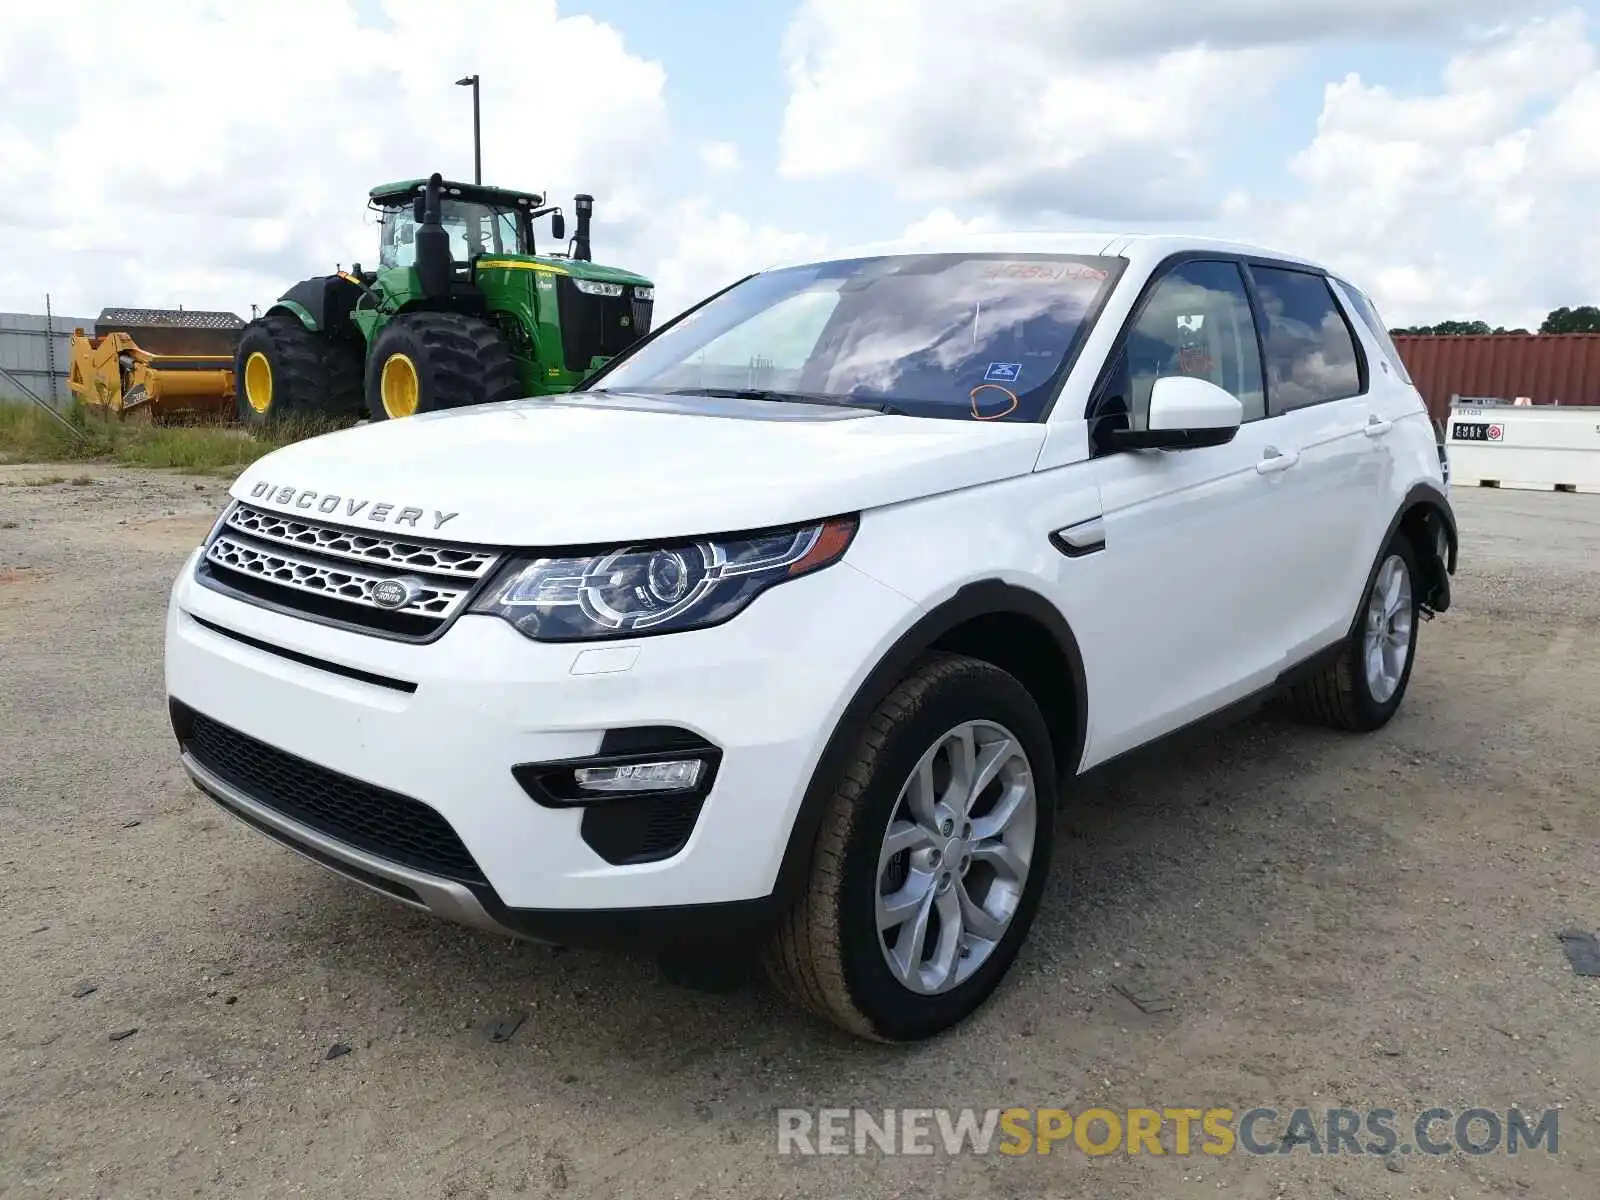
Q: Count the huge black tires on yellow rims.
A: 2